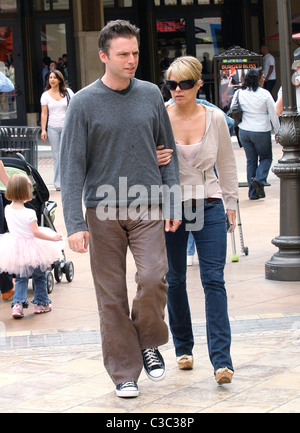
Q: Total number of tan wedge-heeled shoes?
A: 2